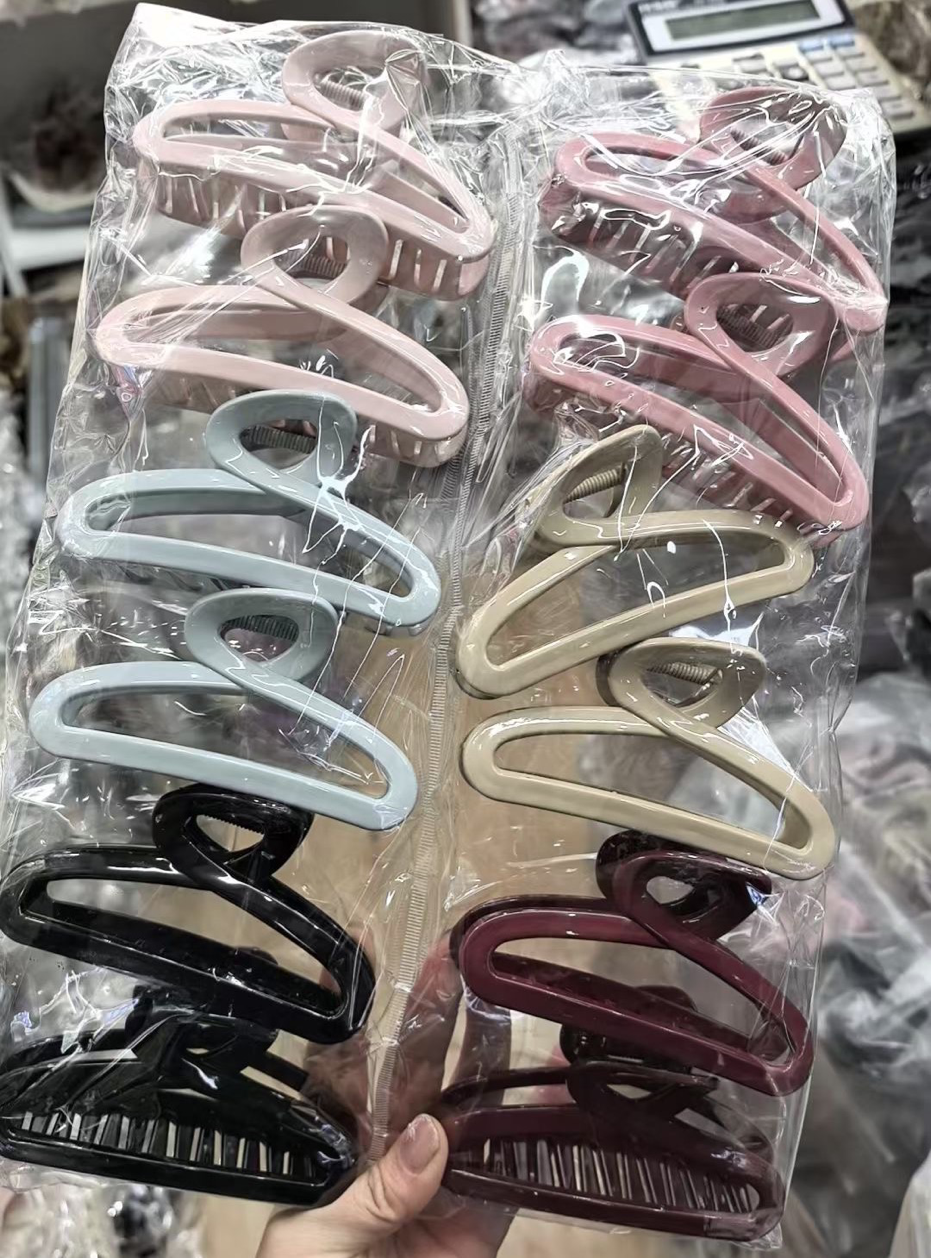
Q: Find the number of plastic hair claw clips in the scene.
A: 12